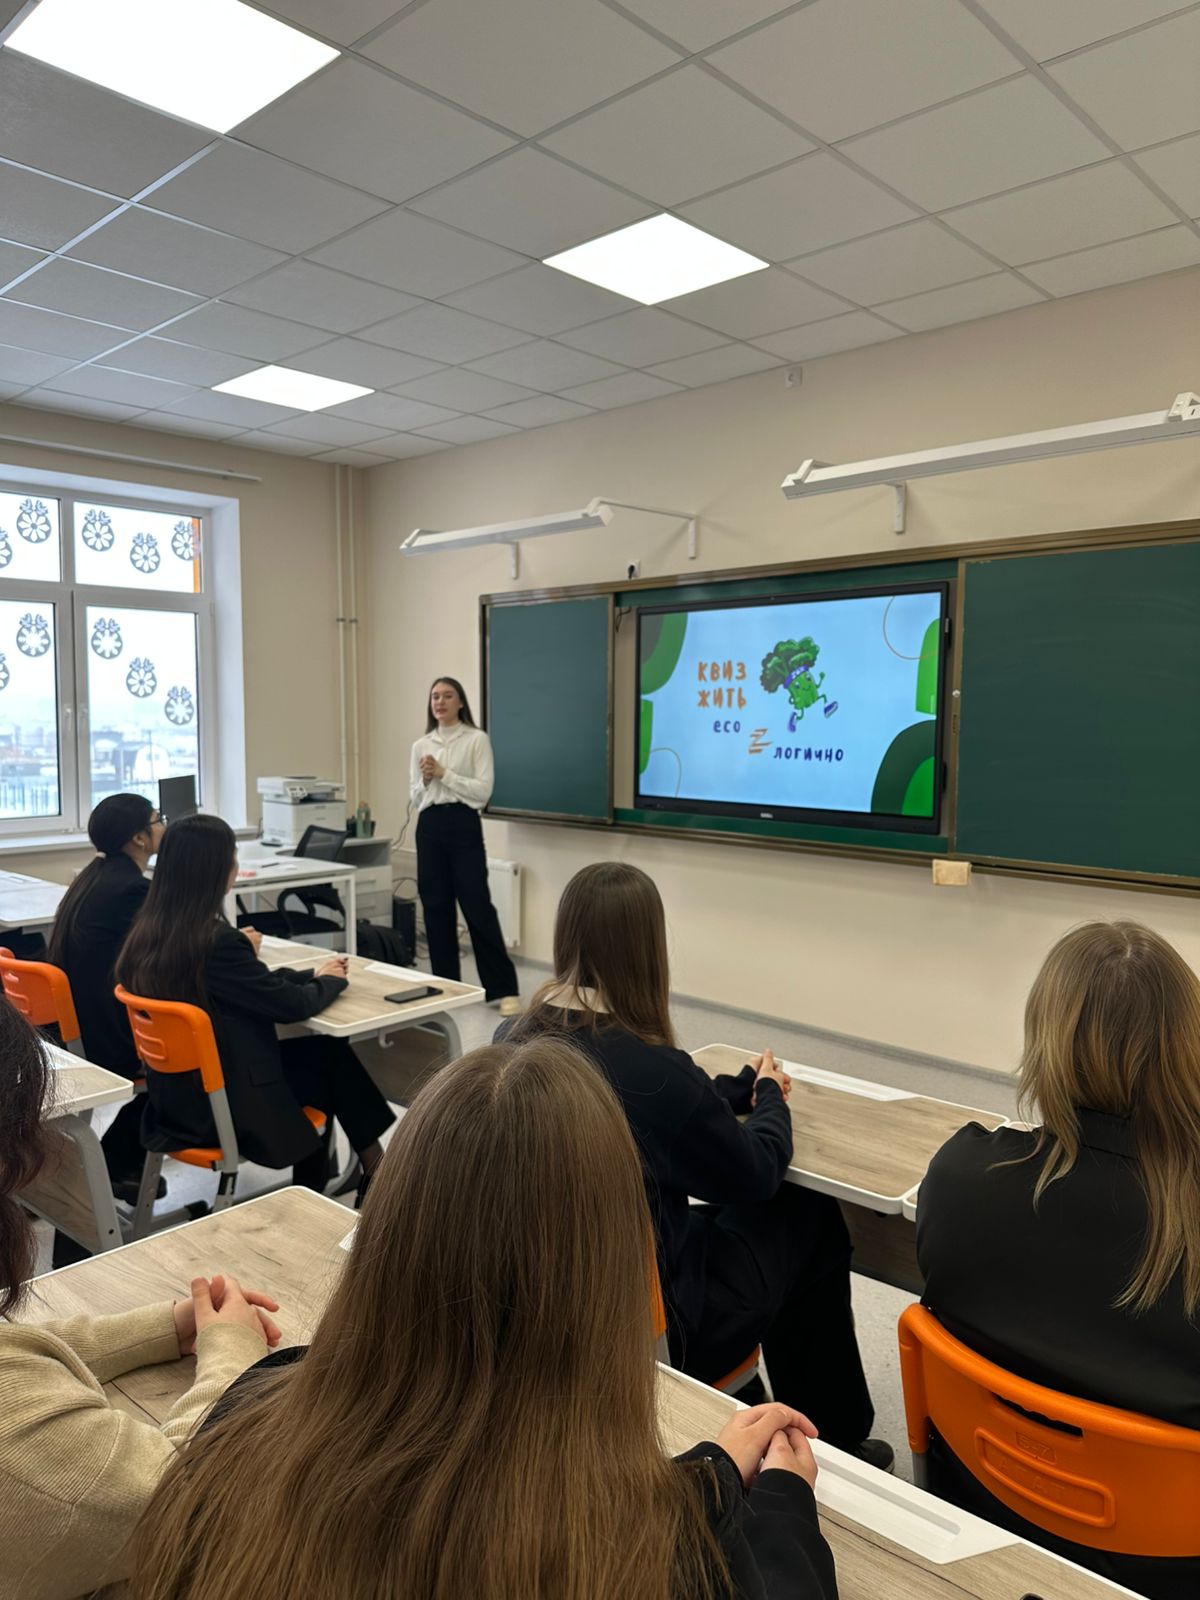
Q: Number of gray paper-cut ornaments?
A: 10